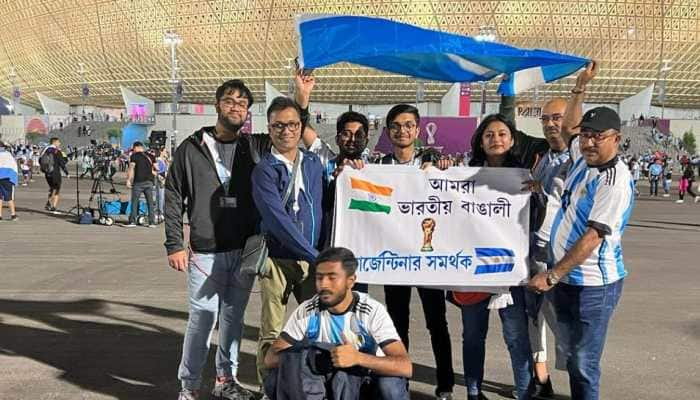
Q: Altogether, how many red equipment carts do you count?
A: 0